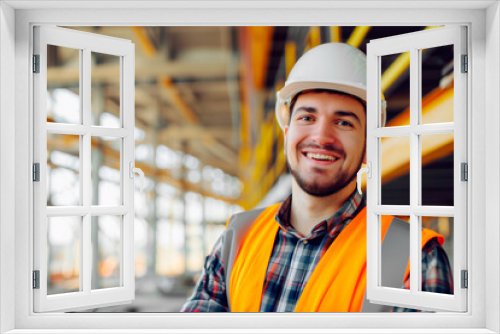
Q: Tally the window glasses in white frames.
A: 12